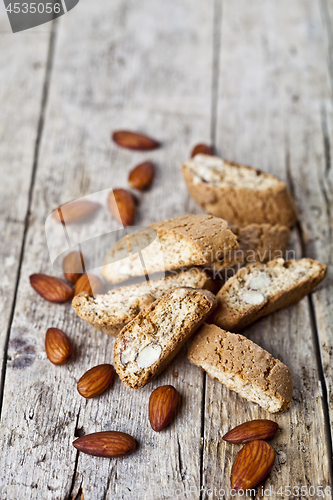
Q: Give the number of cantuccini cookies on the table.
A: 7